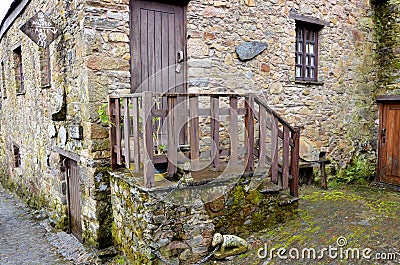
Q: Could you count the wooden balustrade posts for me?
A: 14